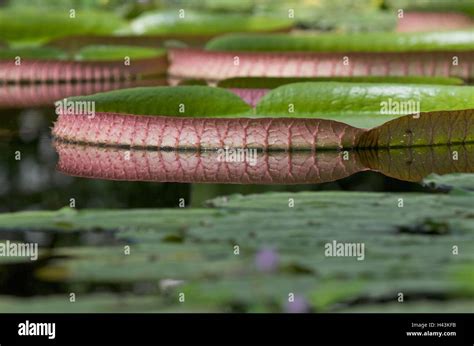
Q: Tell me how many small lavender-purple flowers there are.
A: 2